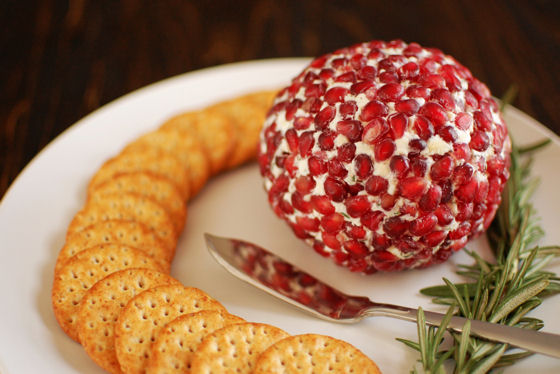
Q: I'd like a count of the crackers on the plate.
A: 14